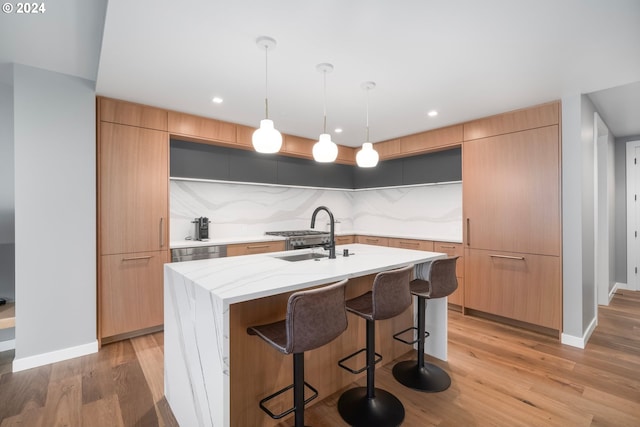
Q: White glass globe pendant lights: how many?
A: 3